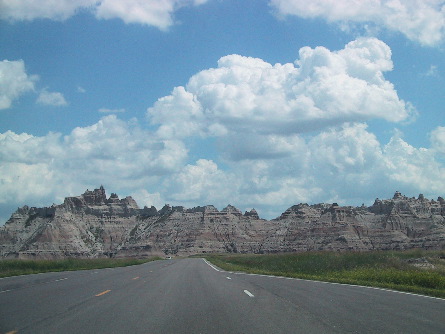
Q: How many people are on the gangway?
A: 0